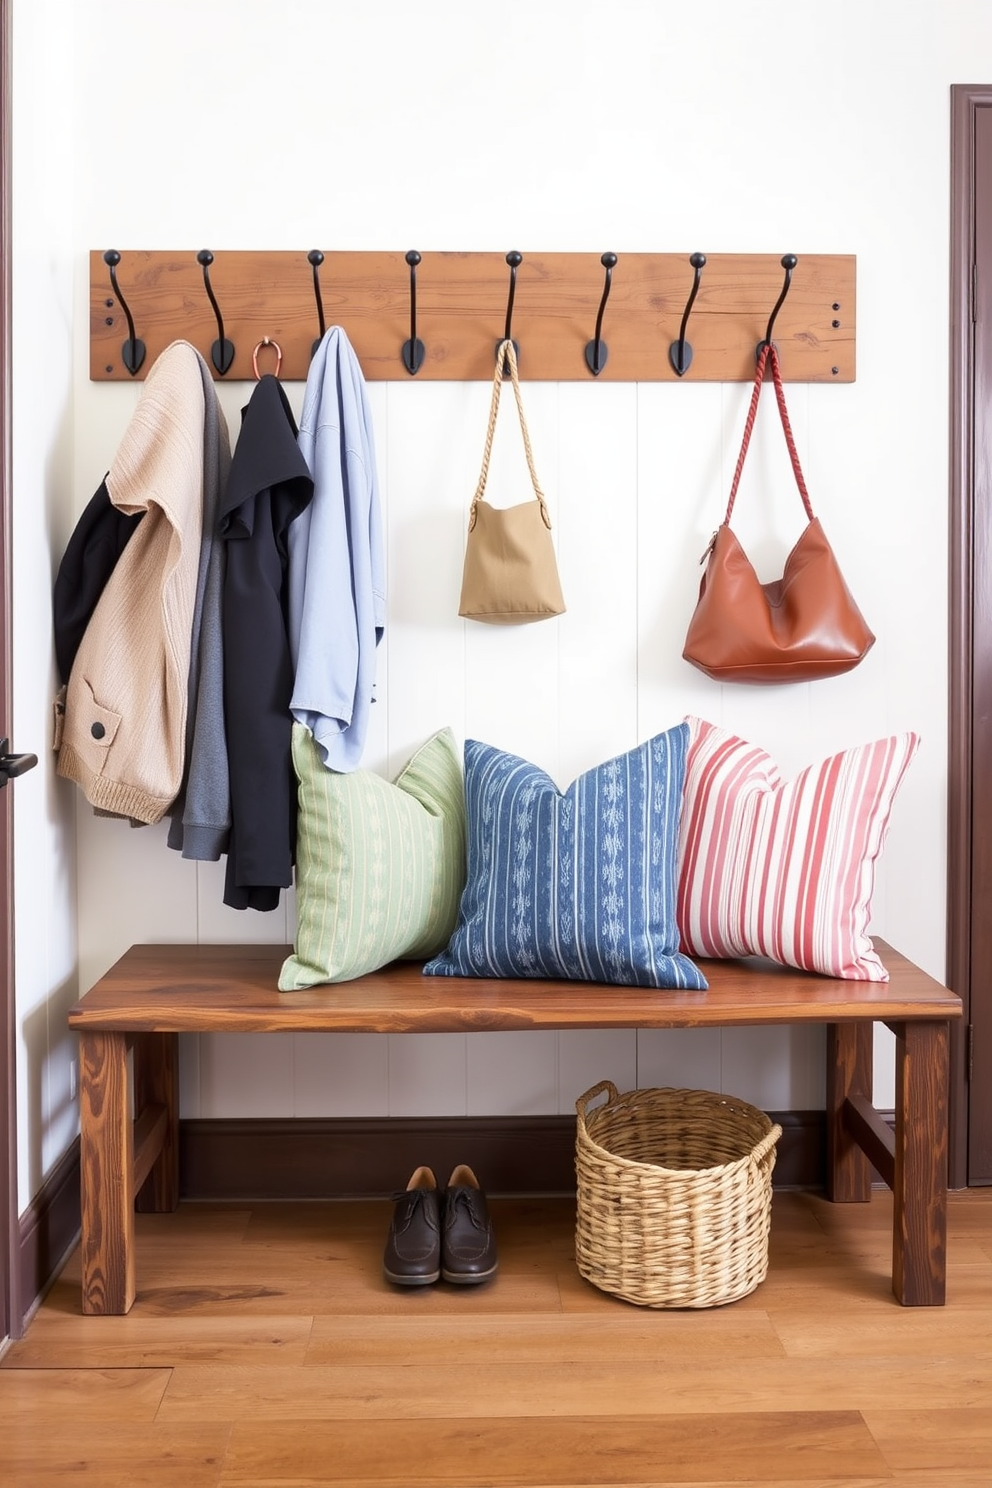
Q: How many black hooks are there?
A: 8